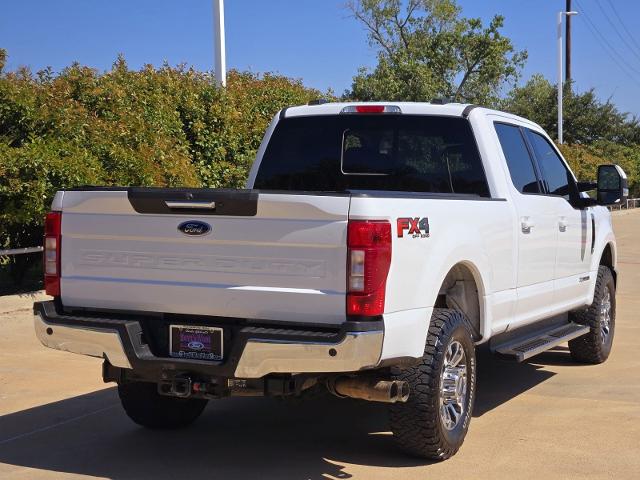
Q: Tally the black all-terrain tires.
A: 3